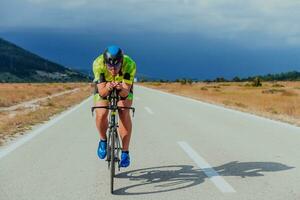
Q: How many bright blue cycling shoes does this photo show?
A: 2